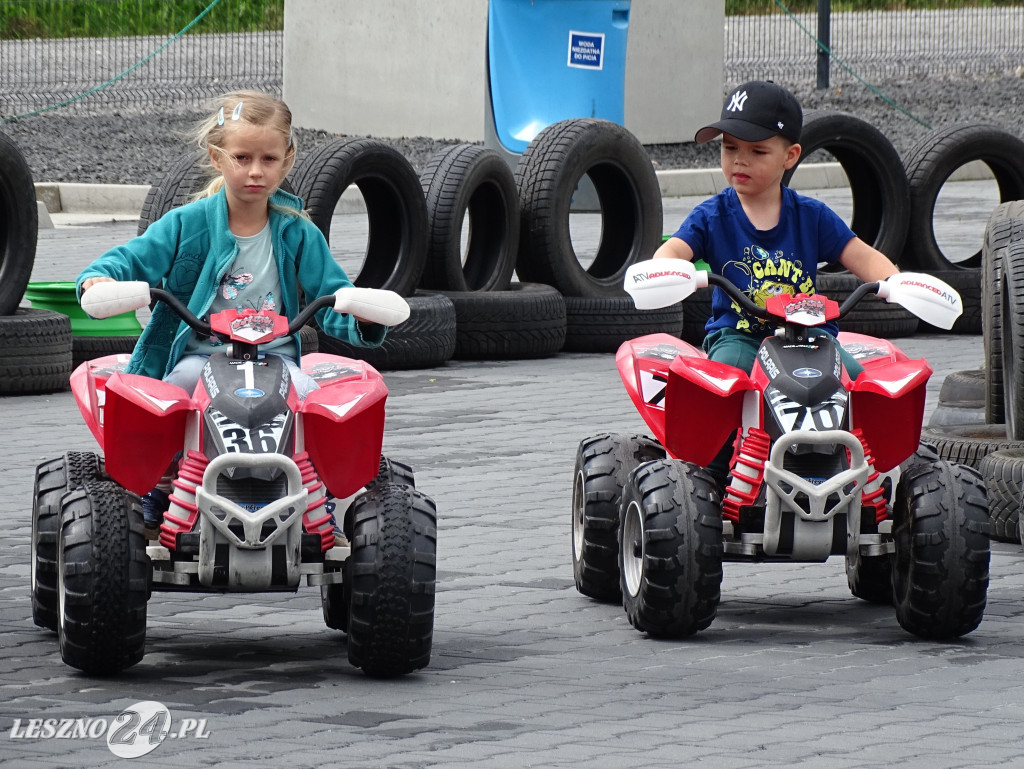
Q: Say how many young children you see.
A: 2